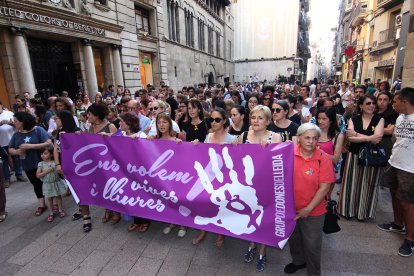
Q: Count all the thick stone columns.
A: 3